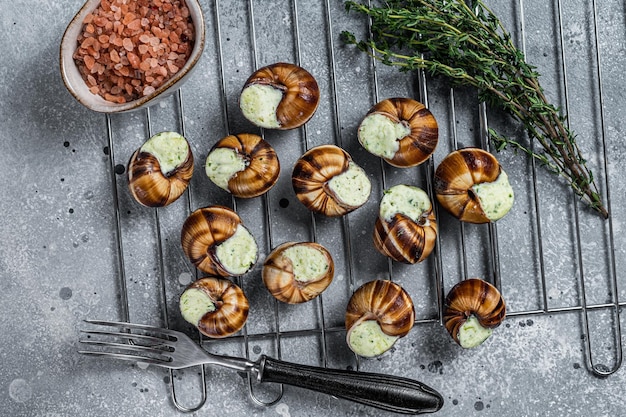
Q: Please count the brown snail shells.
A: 12